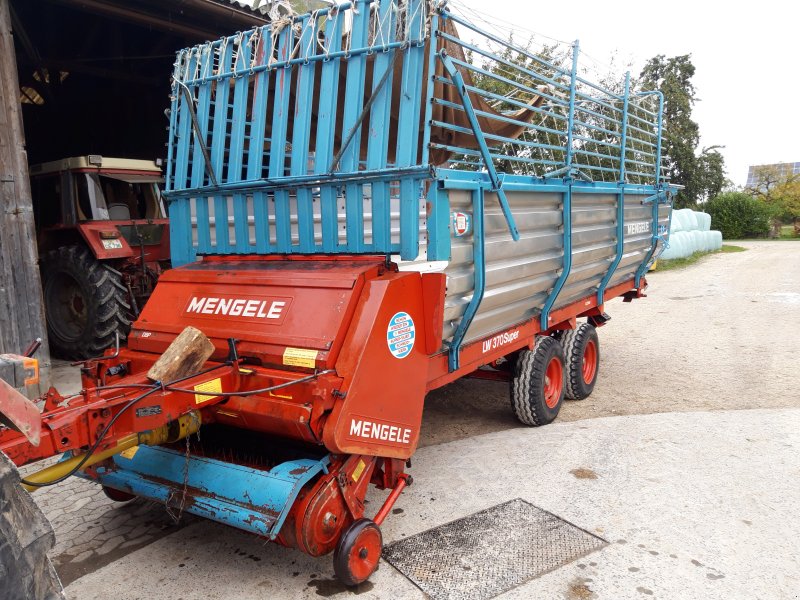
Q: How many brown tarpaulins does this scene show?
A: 1